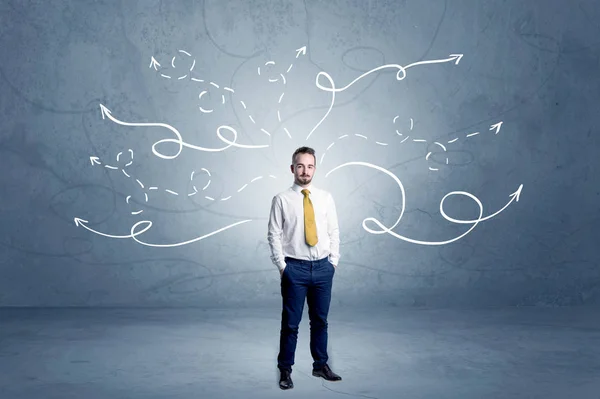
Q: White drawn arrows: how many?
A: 8